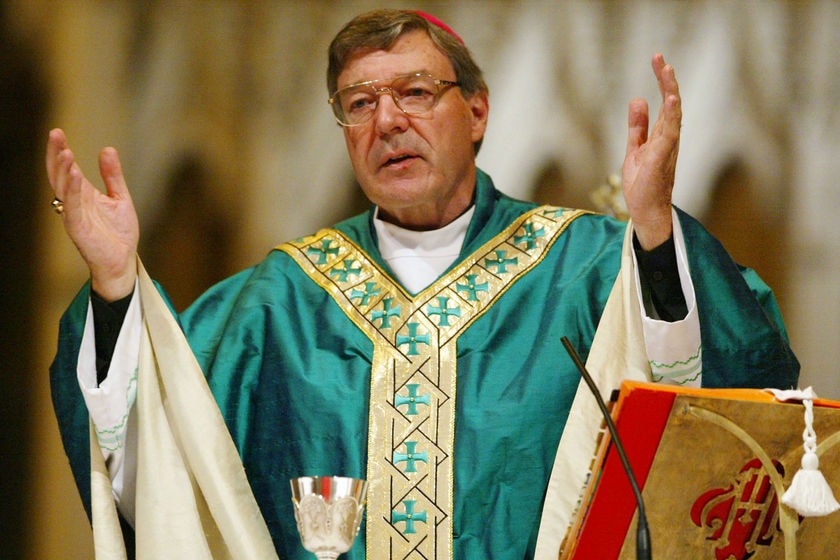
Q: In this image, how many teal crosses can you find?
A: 13